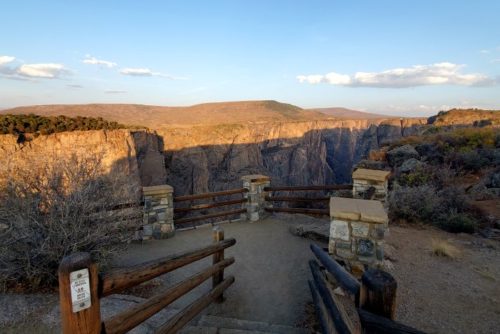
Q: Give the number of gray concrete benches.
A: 0